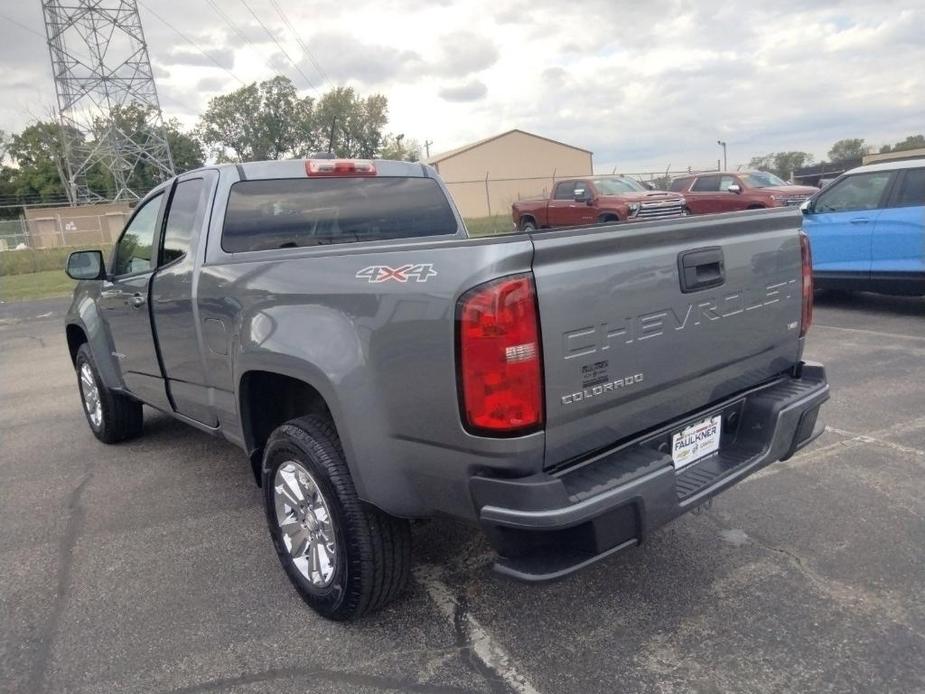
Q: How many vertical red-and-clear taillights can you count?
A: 2